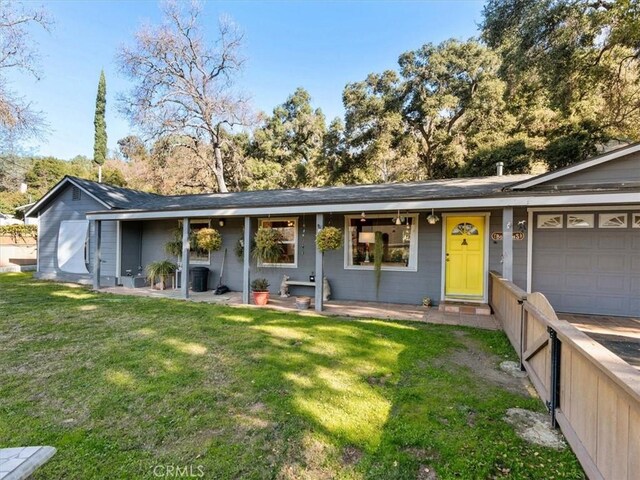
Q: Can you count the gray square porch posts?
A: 5